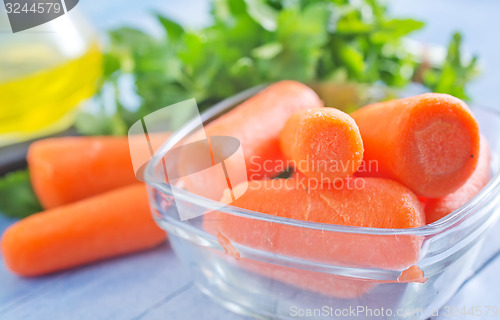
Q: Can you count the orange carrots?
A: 7